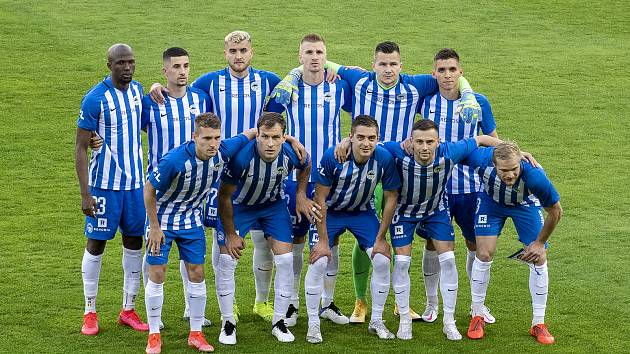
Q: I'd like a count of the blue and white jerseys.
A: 11